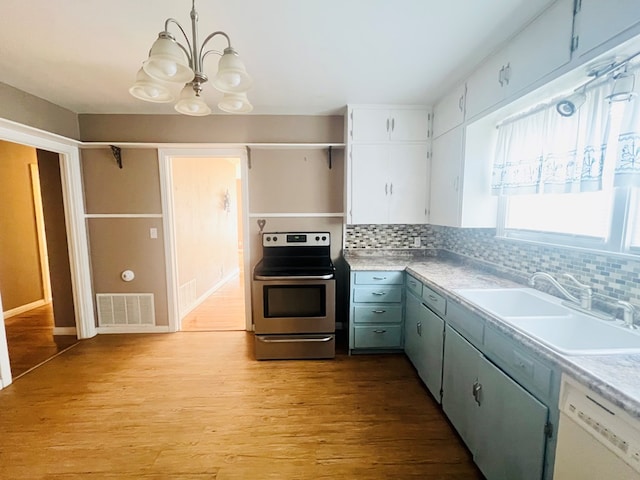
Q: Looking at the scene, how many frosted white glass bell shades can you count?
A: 5